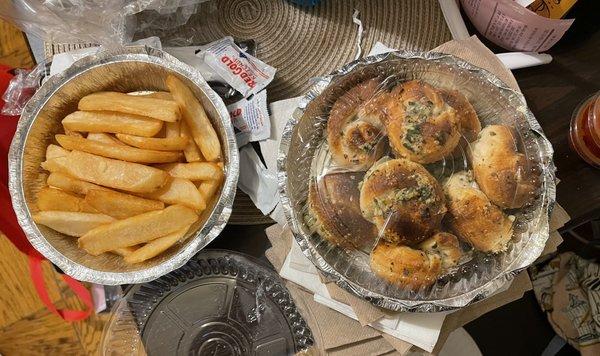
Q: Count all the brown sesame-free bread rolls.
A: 8